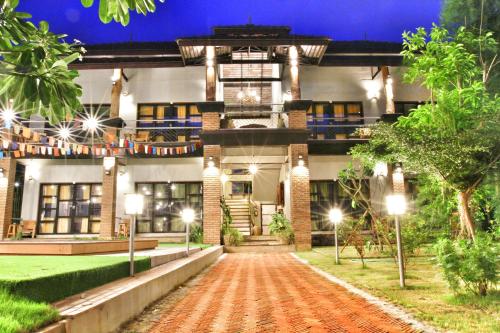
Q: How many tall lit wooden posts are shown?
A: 4